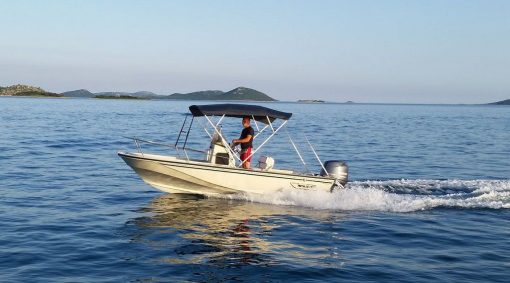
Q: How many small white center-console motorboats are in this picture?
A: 1